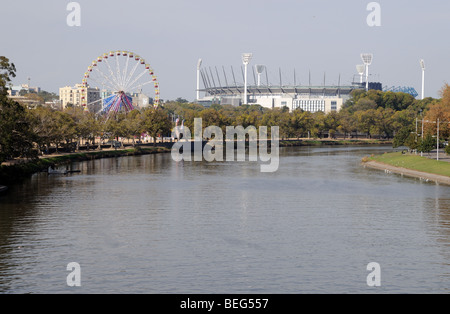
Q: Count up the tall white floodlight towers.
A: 6